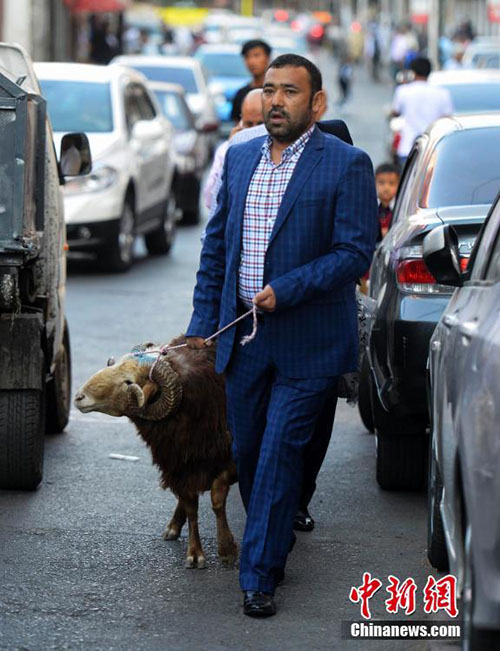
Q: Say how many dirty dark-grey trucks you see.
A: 1